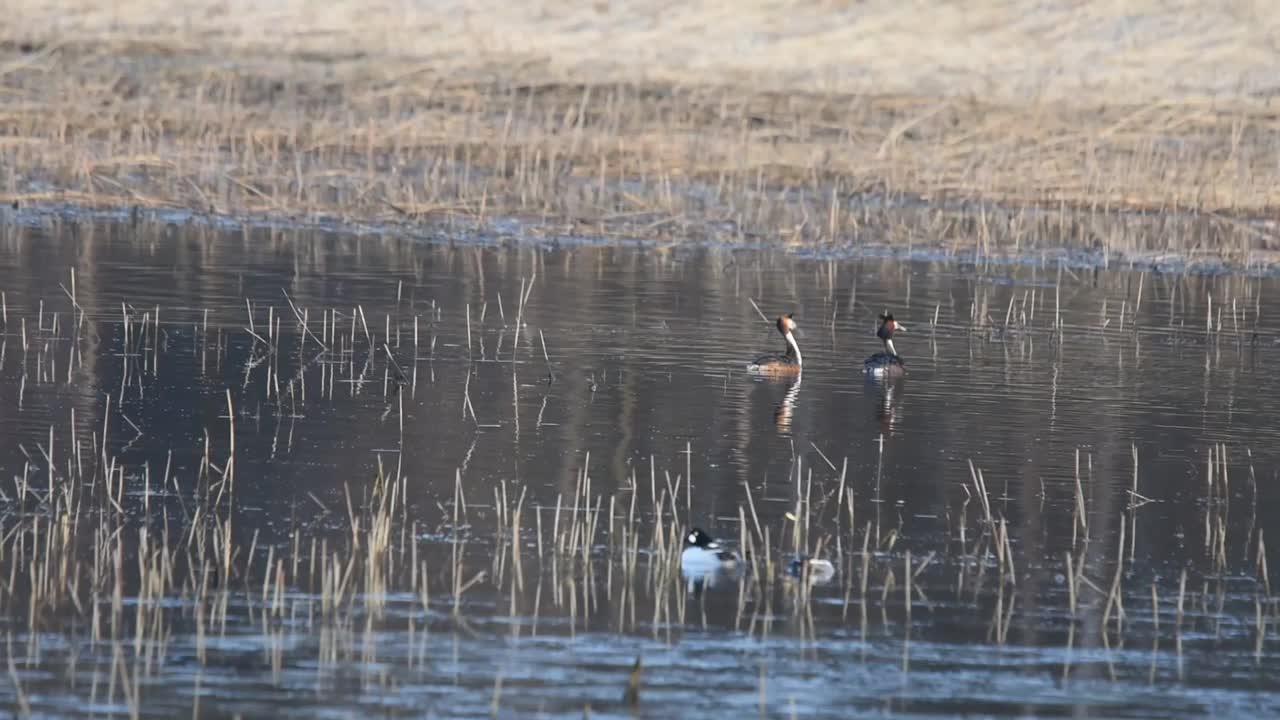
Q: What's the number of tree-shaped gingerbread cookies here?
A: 0